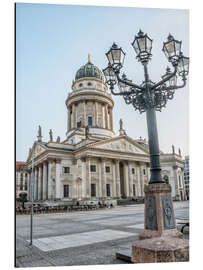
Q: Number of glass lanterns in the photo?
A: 7